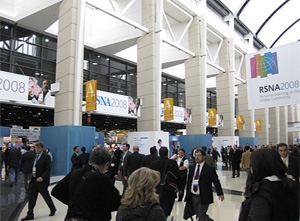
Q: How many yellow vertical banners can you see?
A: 5